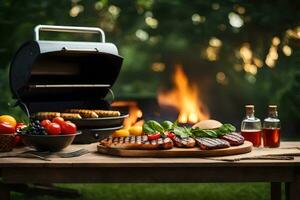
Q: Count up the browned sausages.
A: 4